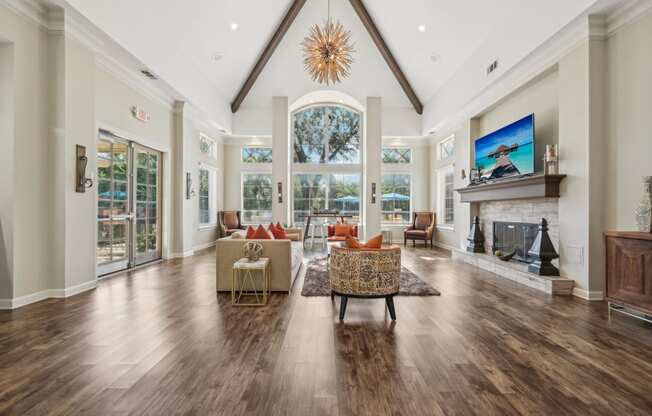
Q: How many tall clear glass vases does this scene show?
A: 1